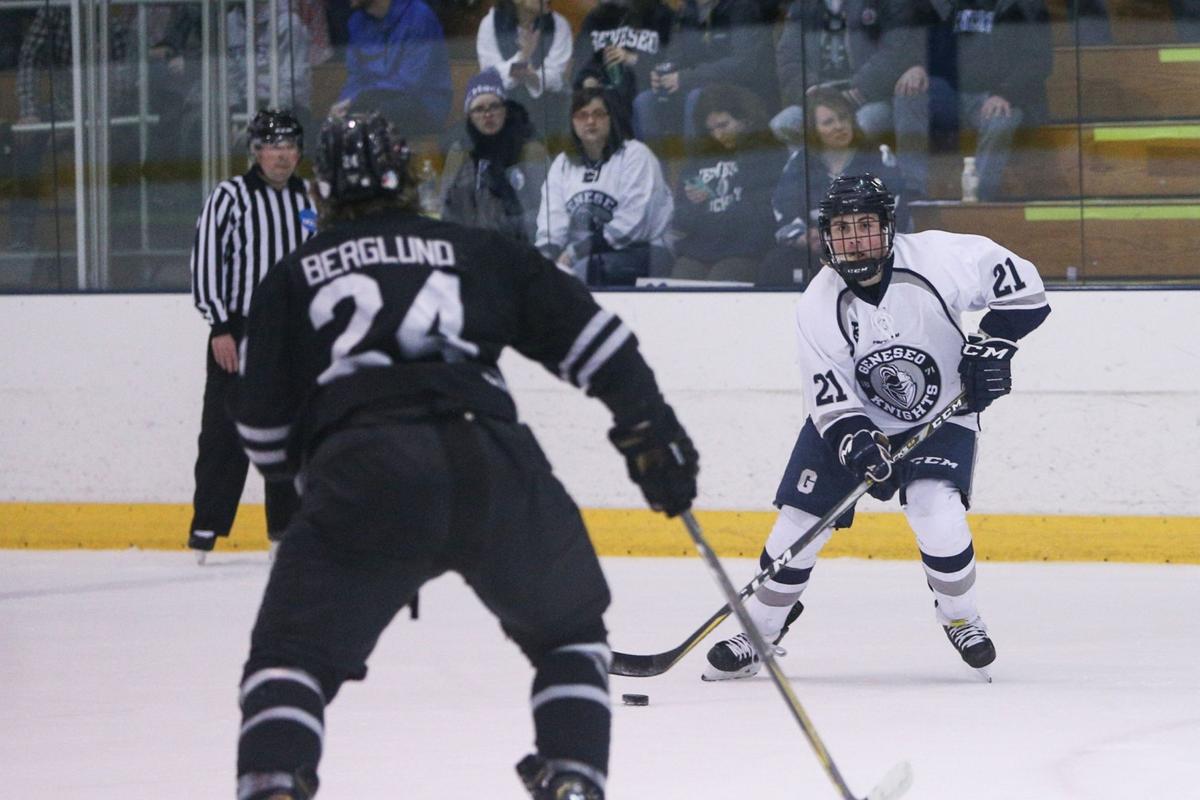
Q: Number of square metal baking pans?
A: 0